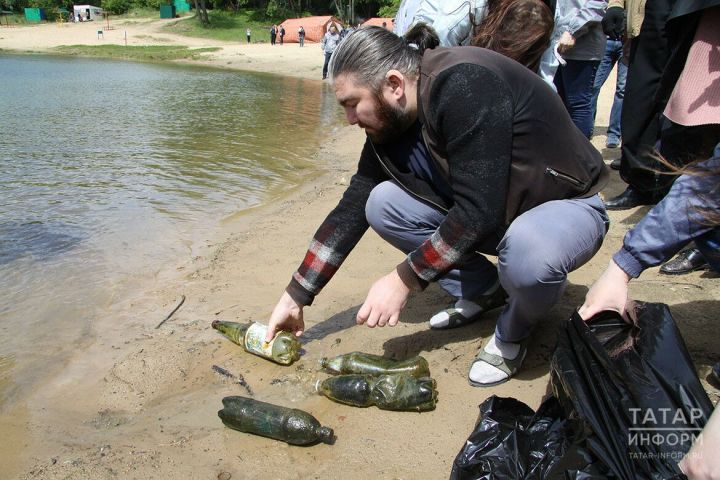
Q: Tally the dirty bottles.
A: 4